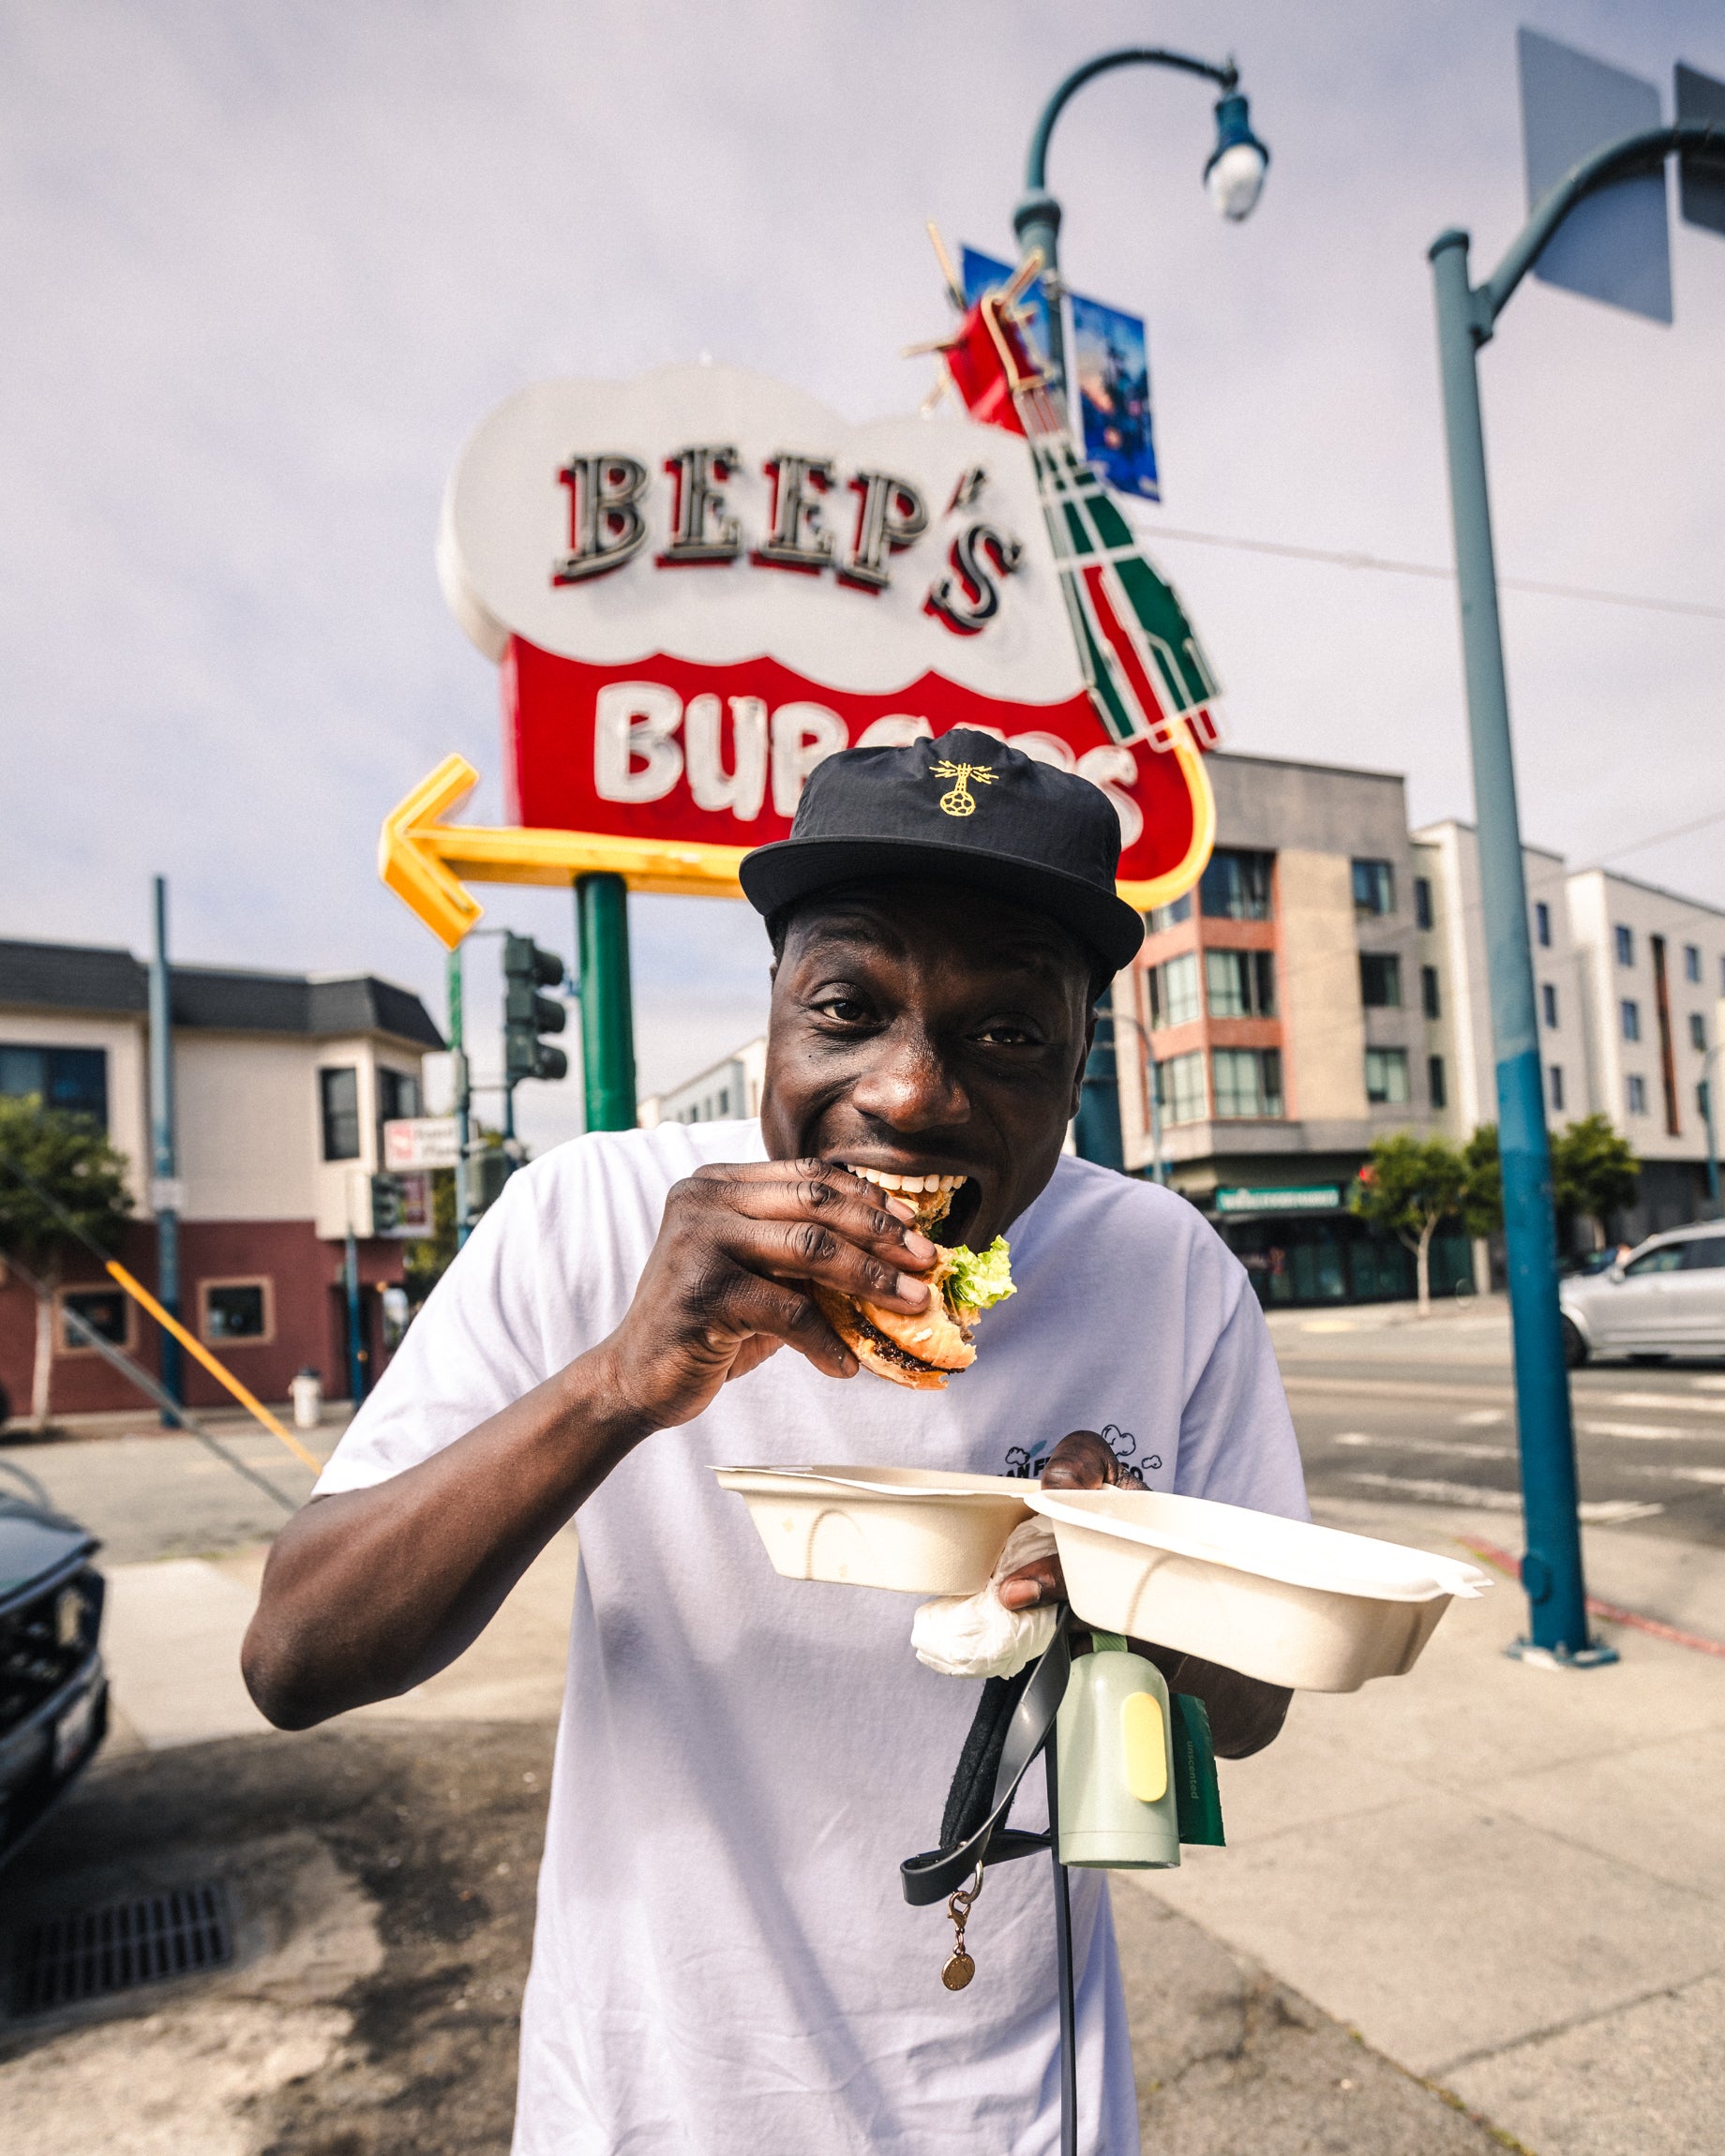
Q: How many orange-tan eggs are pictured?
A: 0